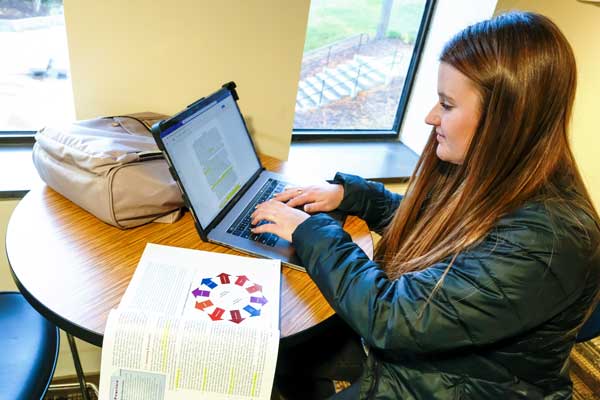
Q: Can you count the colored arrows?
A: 10